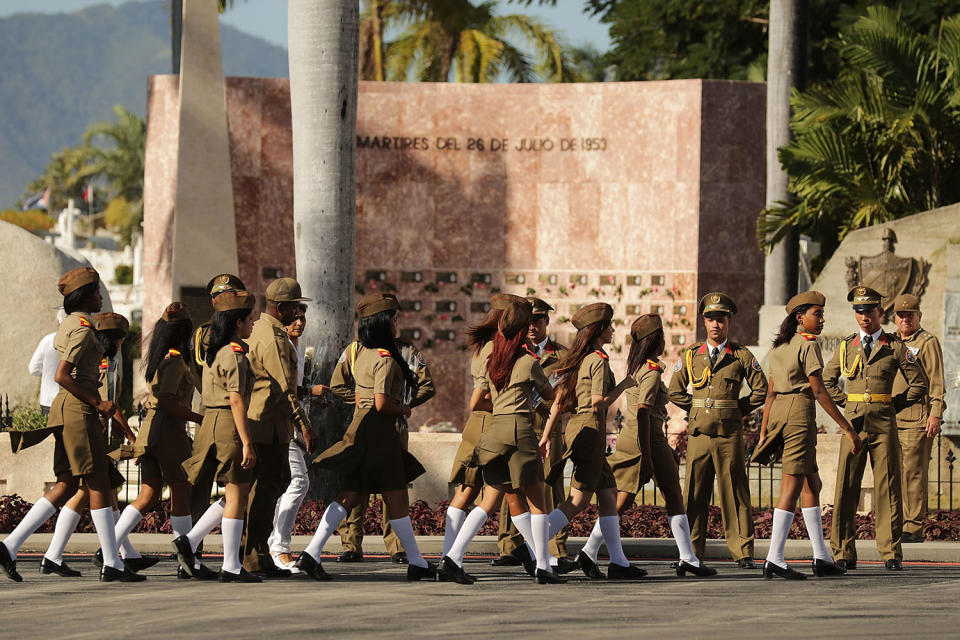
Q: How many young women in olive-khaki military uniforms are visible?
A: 10